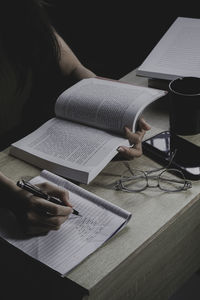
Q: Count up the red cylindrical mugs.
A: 0